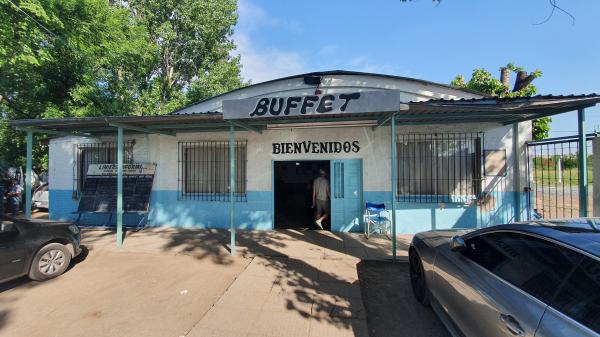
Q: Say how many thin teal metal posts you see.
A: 5